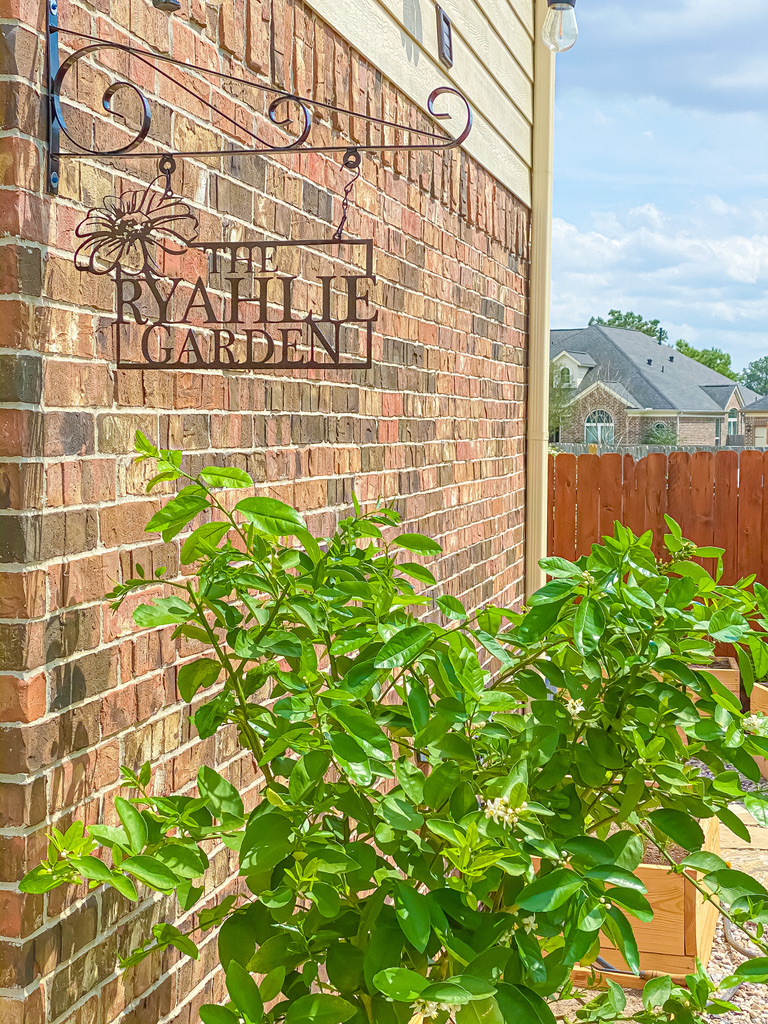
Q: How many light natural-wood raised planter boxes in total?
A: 3